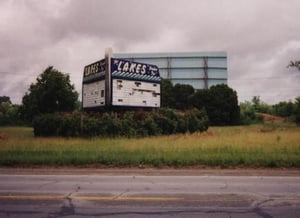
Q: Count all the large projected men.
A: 0